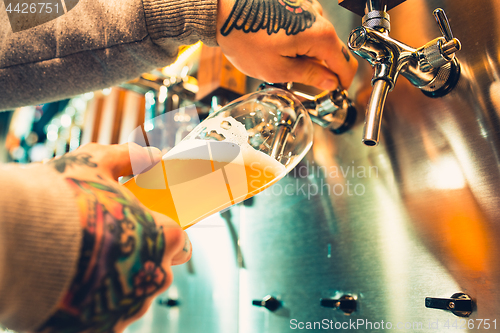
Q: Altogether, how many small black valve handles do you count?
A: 4